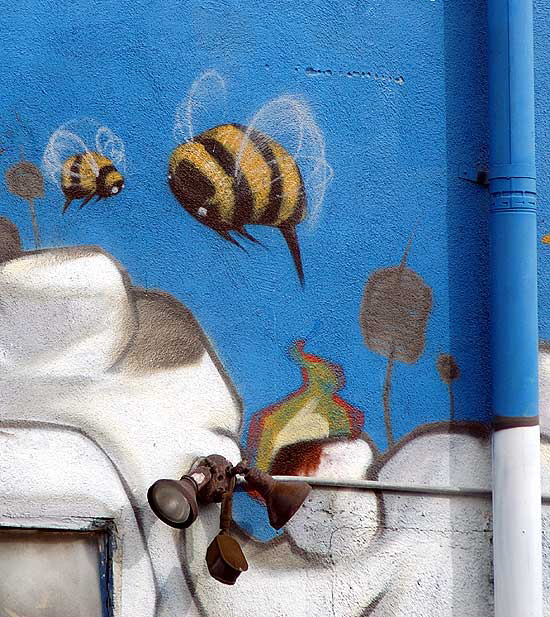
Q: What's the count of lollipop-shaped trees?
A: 3